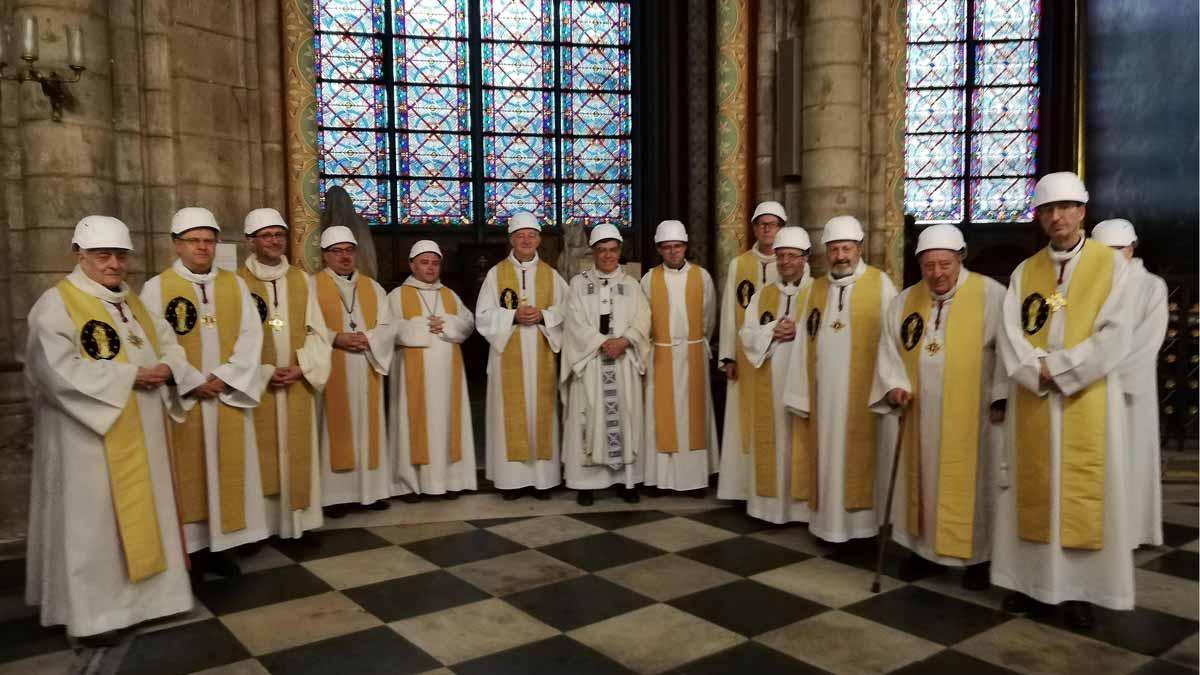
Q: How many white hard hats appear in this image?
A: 14